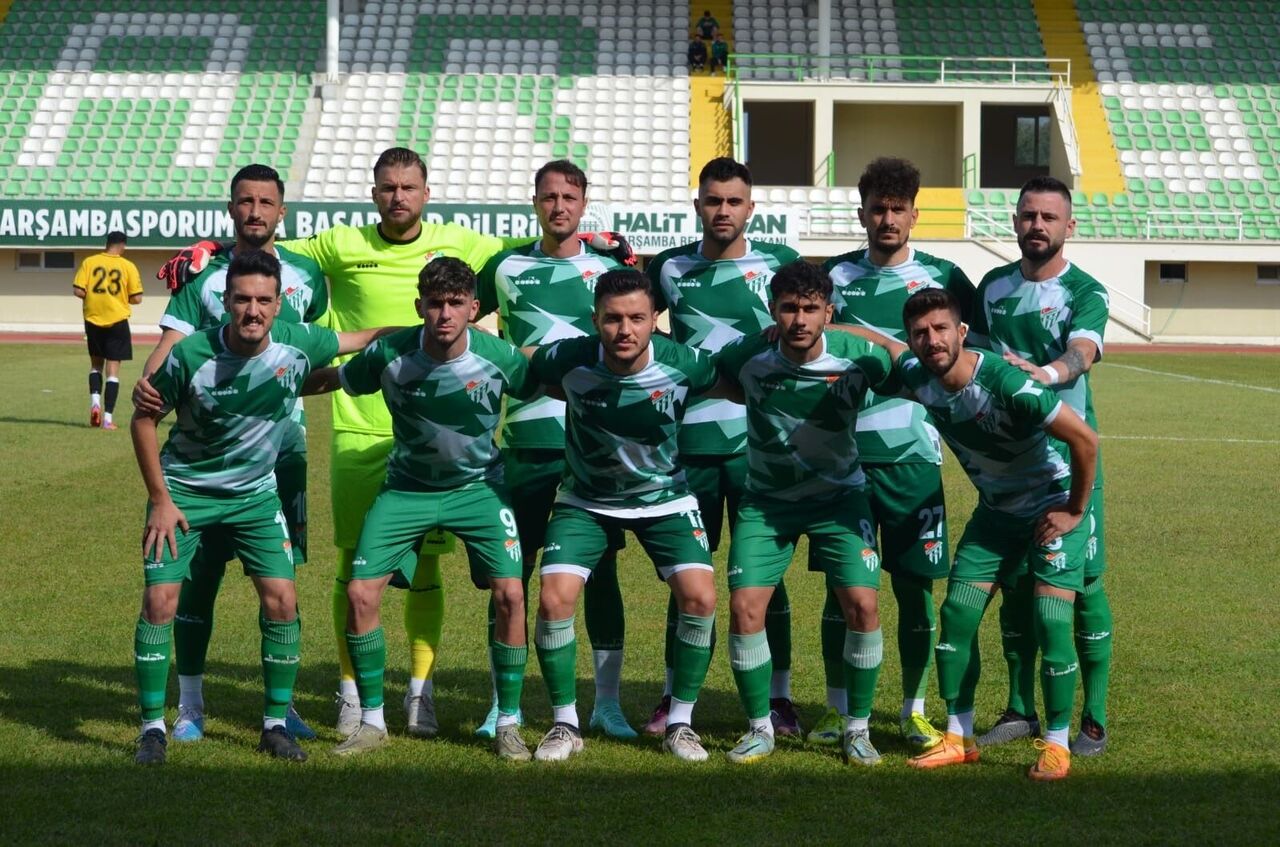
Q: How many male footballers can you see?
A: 12